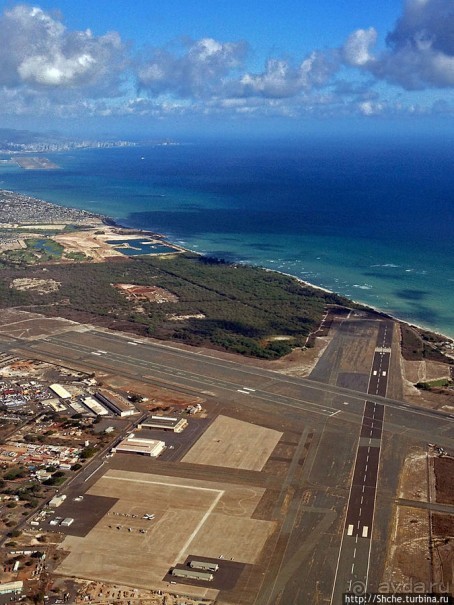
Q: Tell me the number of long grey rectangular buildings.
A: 2